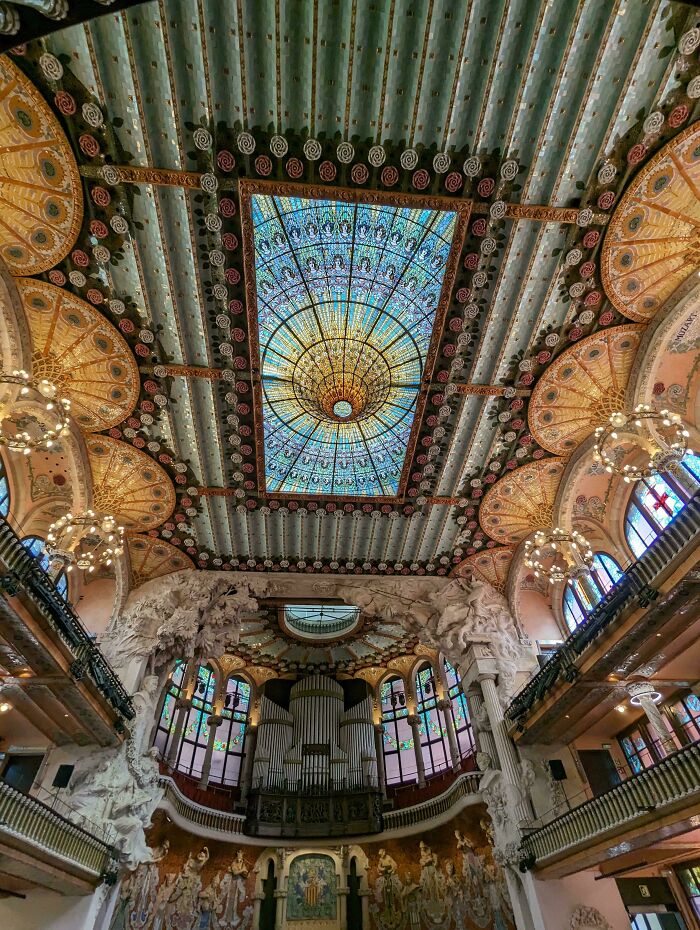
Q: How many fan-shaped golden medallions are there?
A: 8